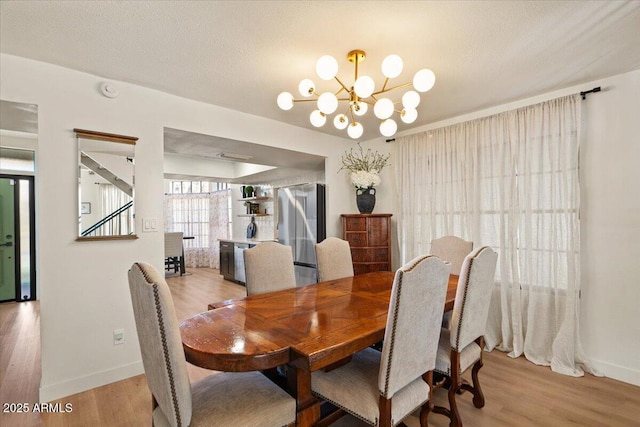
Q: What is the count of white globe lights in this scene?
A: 15